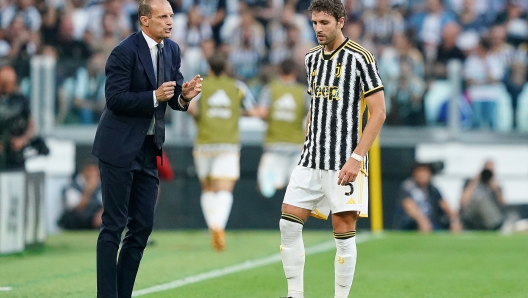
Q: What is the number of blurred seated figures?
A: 3